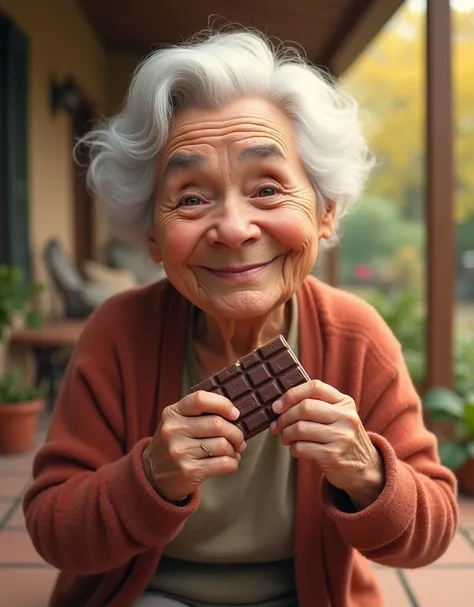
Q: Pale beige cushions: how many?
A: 1